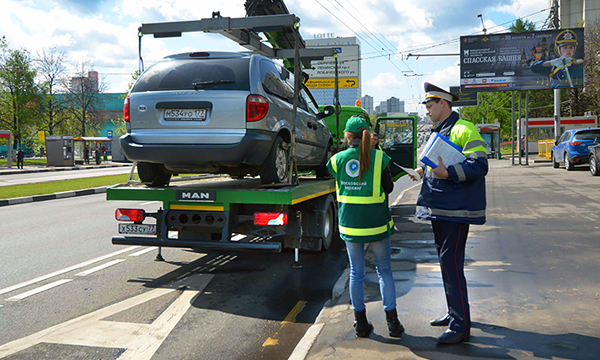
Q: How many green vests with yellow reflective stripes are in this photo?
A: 1